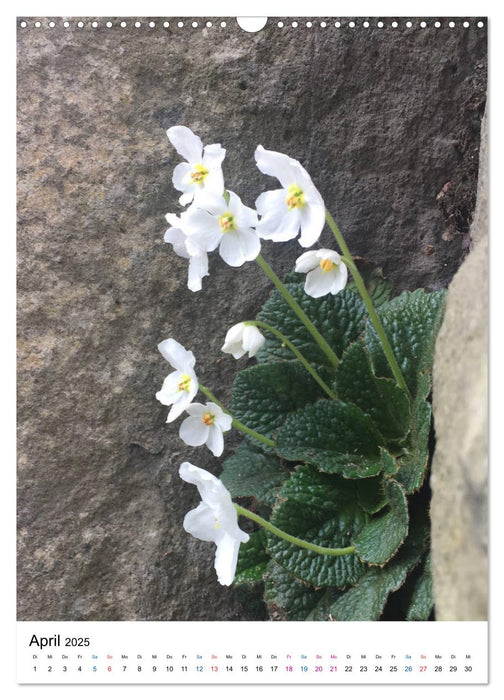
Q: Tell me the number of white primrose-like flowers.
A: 9